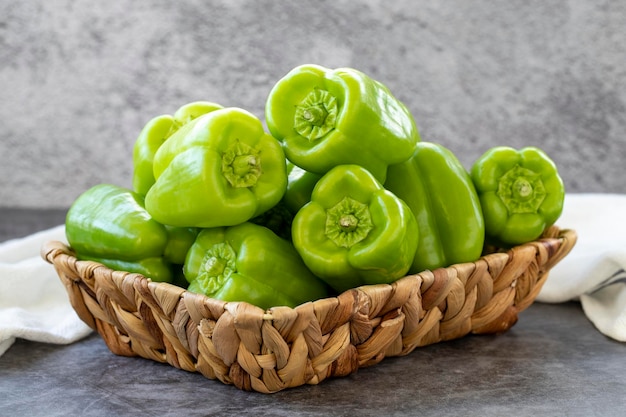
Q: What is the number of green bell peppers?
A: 9